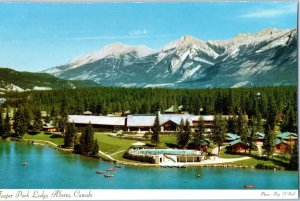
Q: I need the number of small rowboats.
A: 7